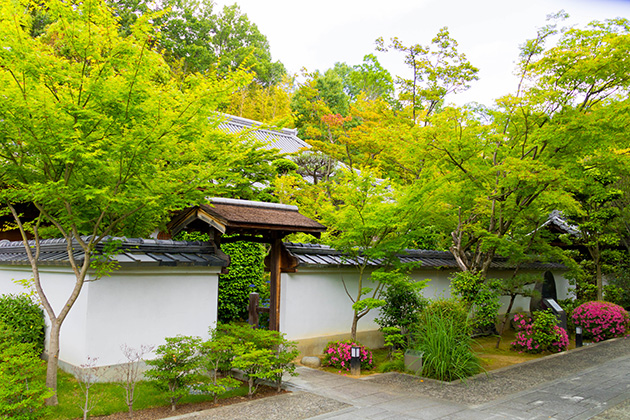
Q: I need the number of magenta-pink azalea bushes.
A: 3